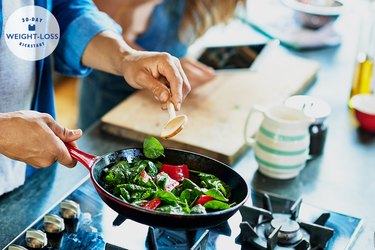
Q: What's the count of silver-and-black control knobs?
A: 4